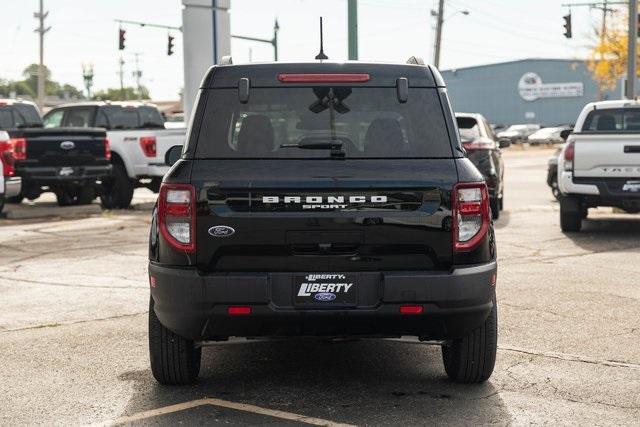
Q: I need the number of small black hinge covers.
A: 2